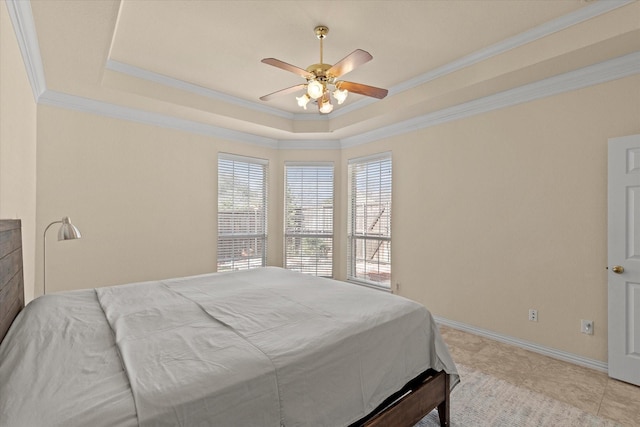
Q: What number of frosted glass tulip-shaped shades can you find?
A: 4